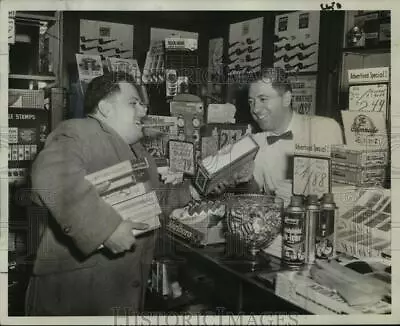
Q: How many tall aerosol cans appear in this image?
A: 3